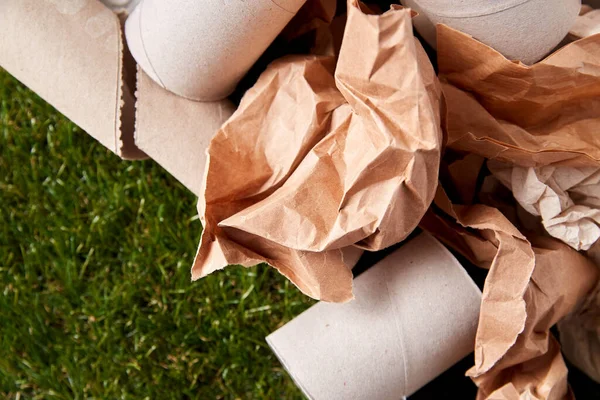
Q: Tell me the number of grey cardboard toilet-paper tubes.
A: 3